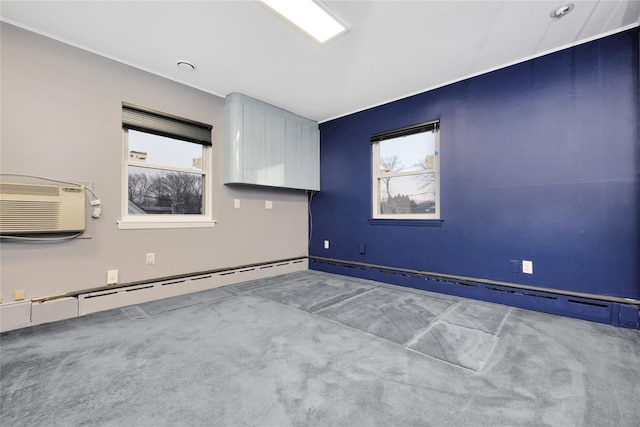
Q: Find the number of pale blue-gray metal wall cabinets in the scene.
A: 1